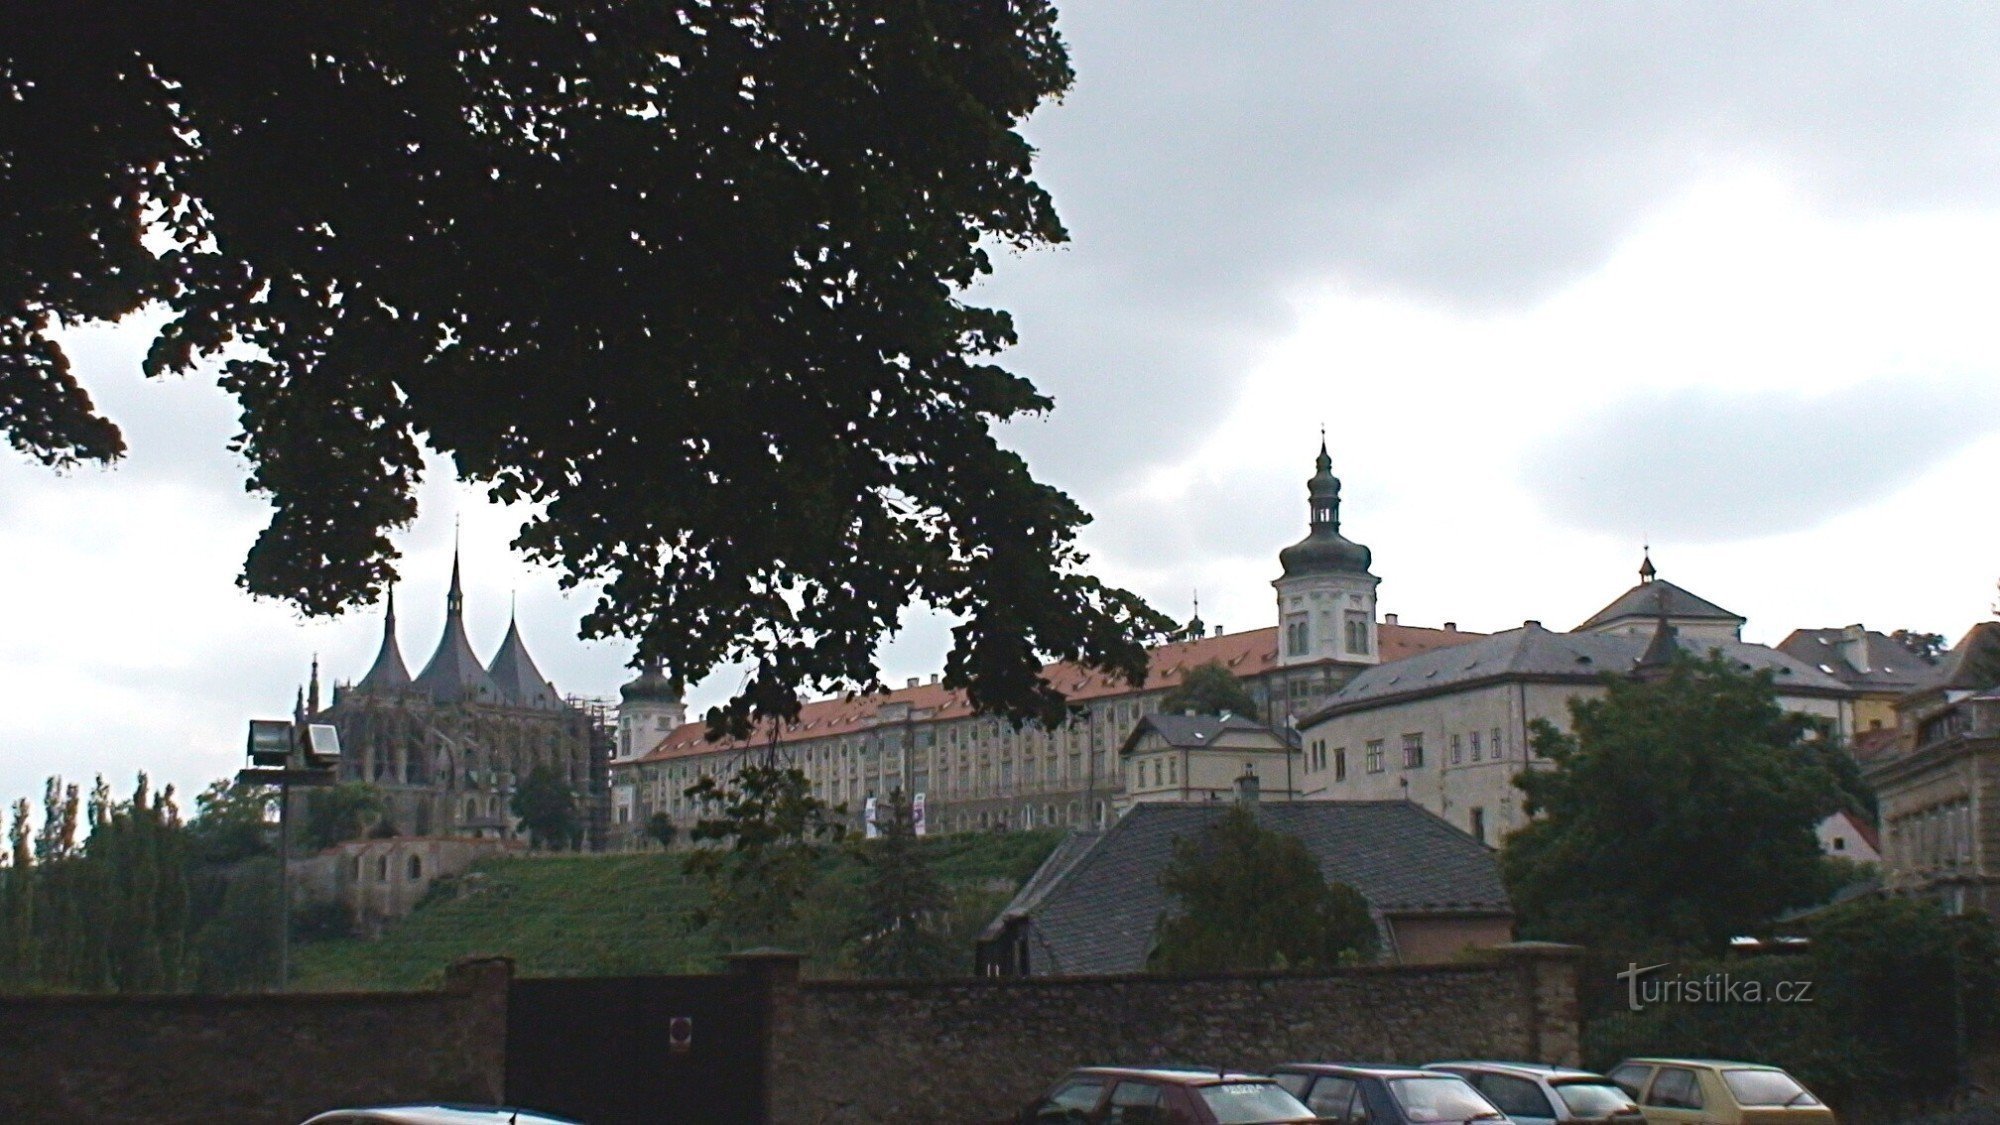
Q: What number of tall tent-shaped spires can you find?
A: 3